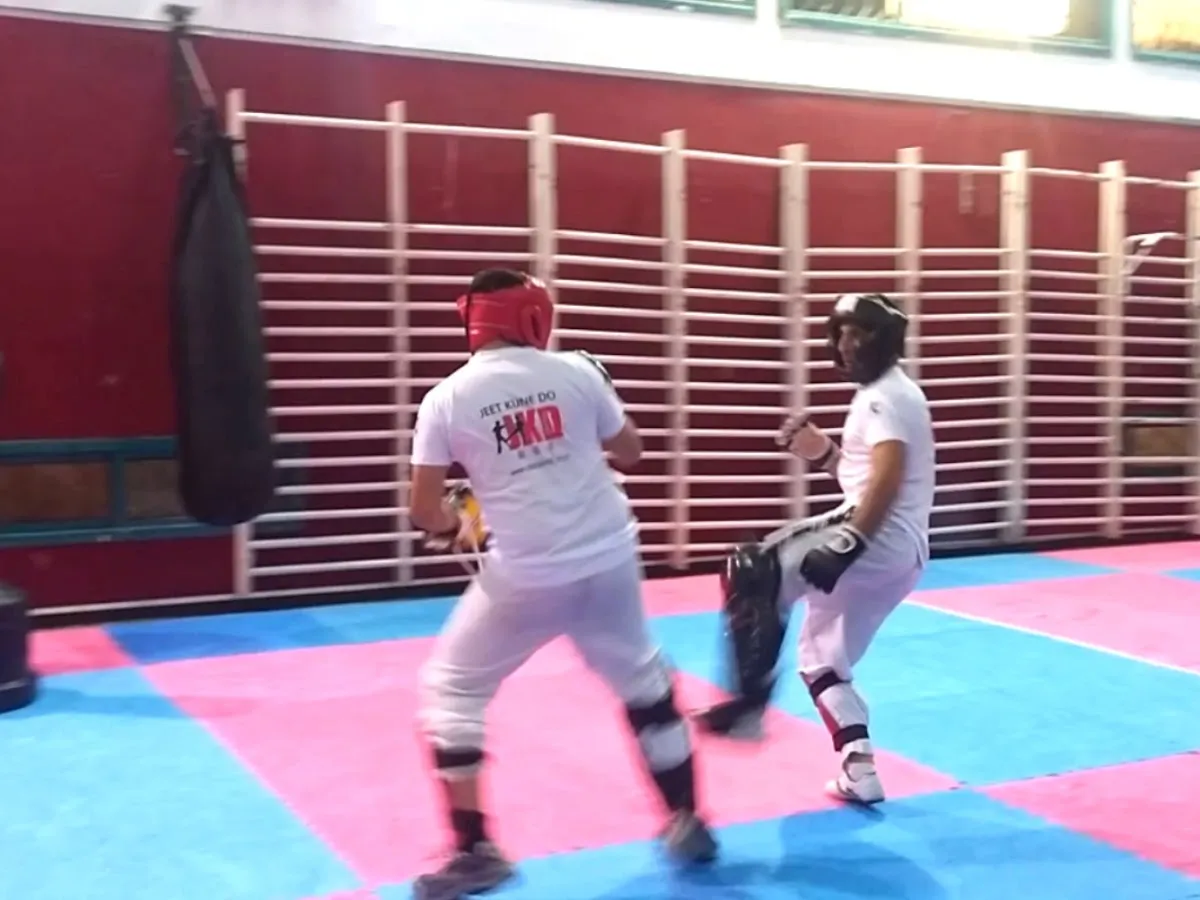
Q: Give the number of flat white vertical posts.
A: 9